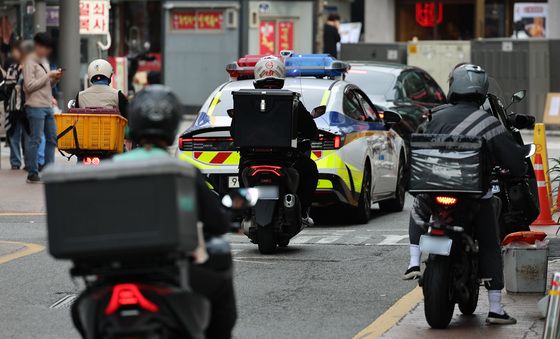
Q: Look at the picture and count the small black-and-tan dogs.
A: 0